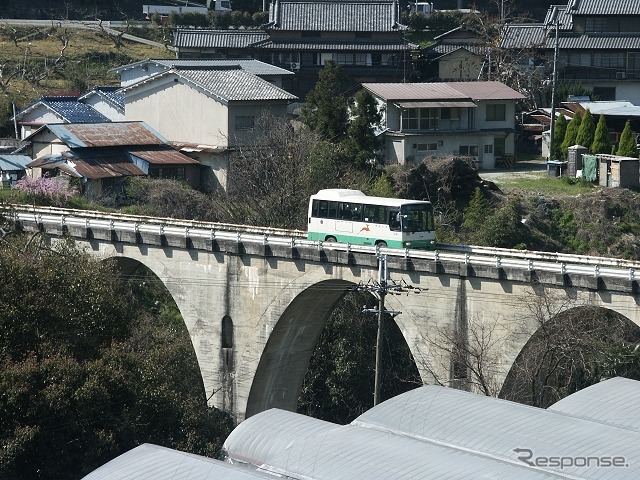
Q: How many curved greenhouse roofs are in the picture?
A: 4